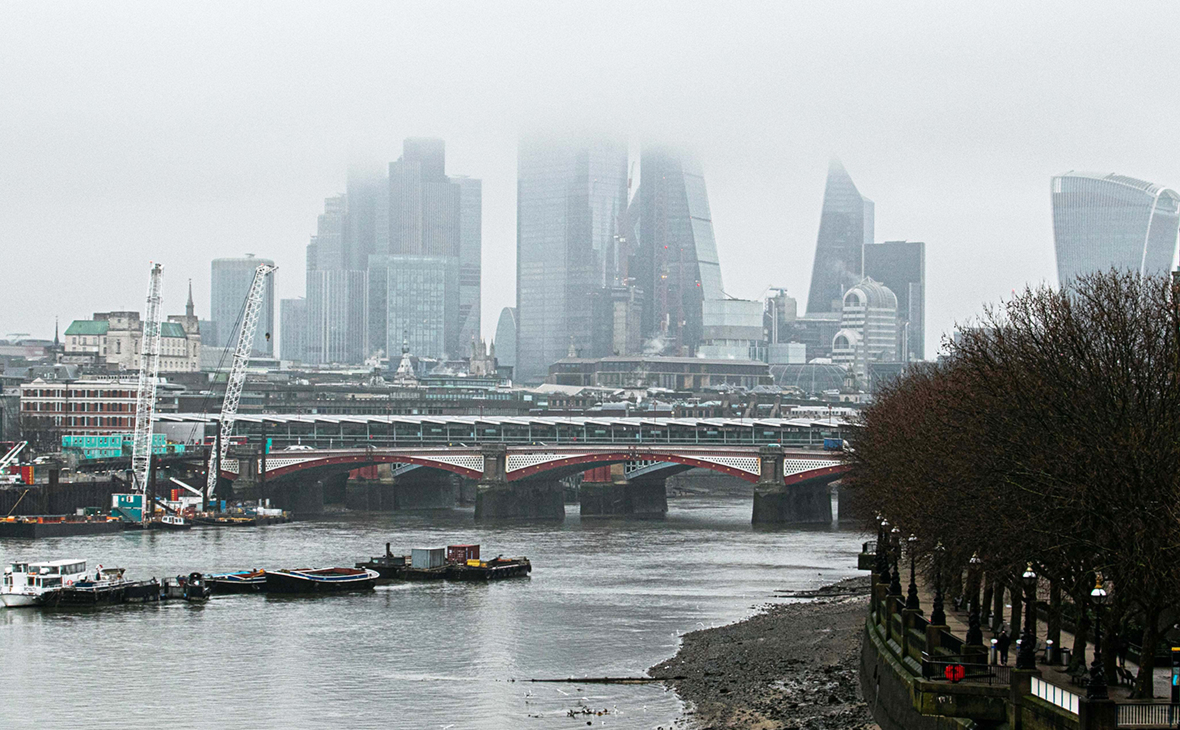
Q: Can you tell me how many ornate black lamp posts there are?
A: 8